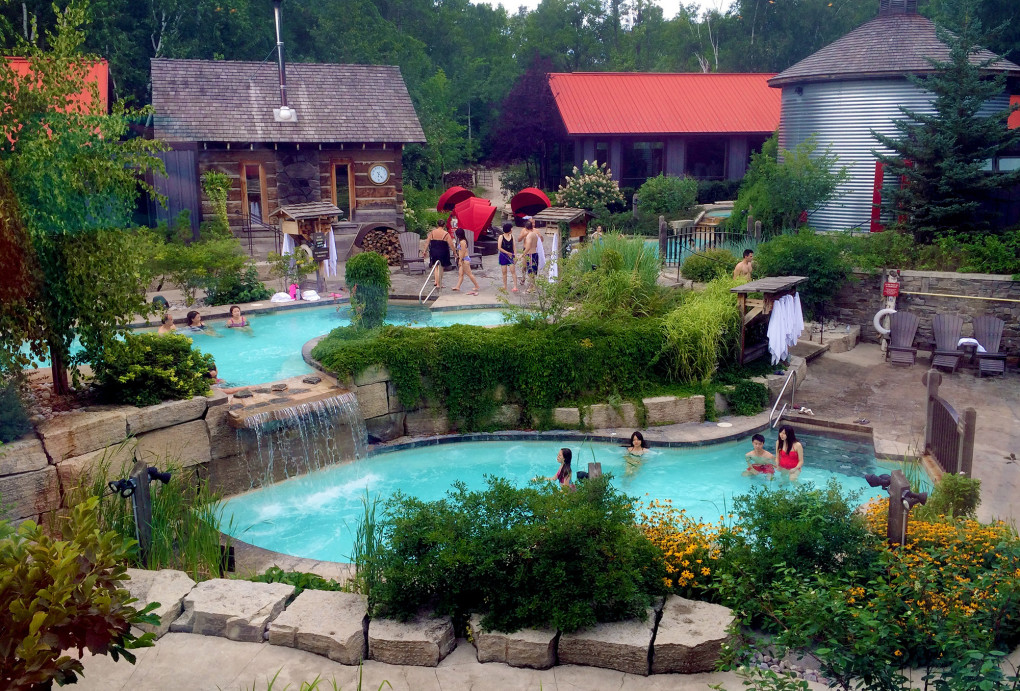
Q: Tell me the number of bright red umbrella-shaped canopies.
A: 3